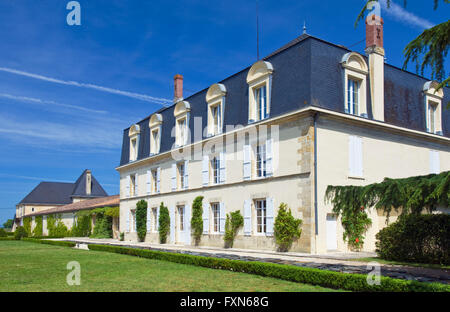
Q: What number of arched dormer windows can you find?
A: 7